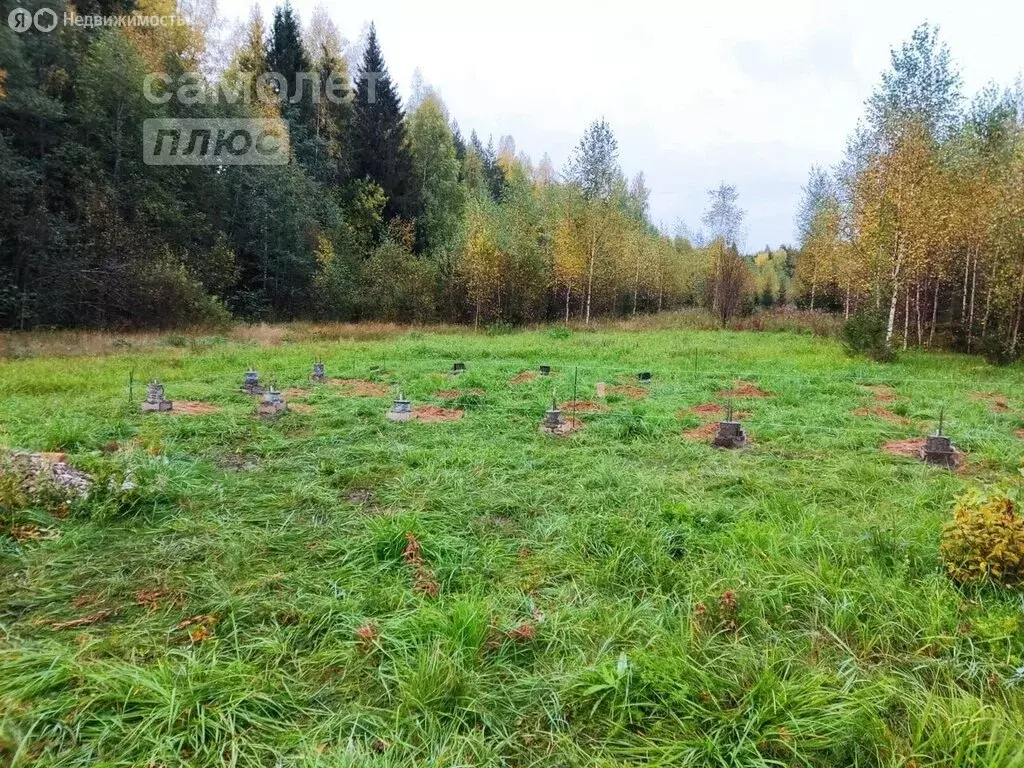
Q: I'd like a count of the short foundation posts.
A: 11